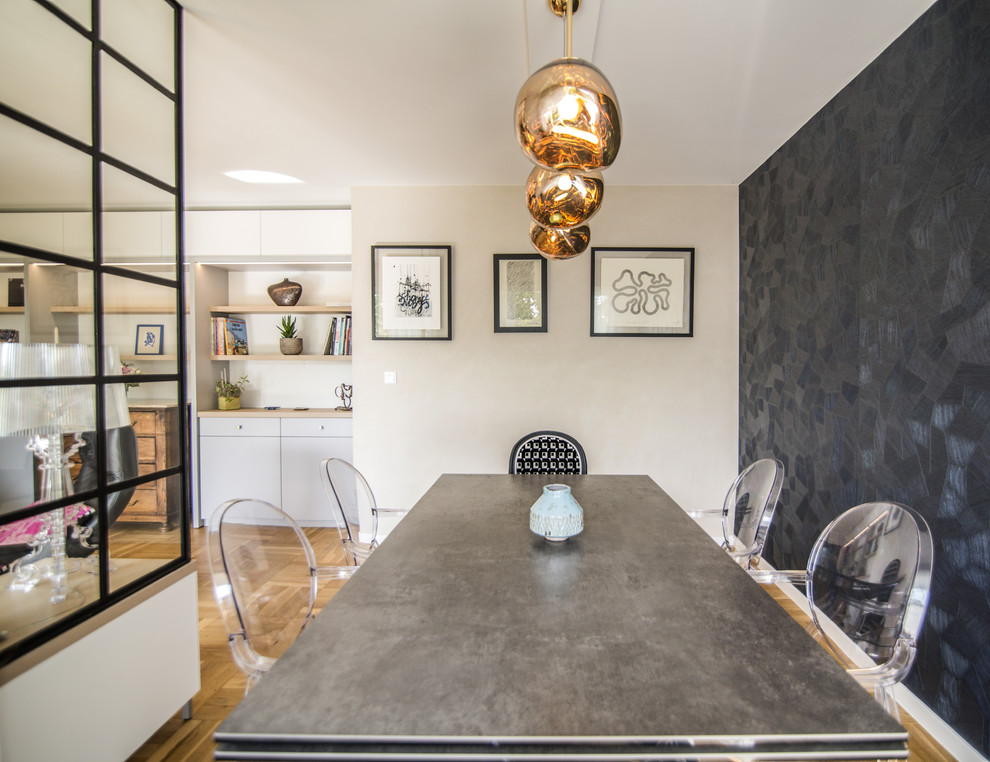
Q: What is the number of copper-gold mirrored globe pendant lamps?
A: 3